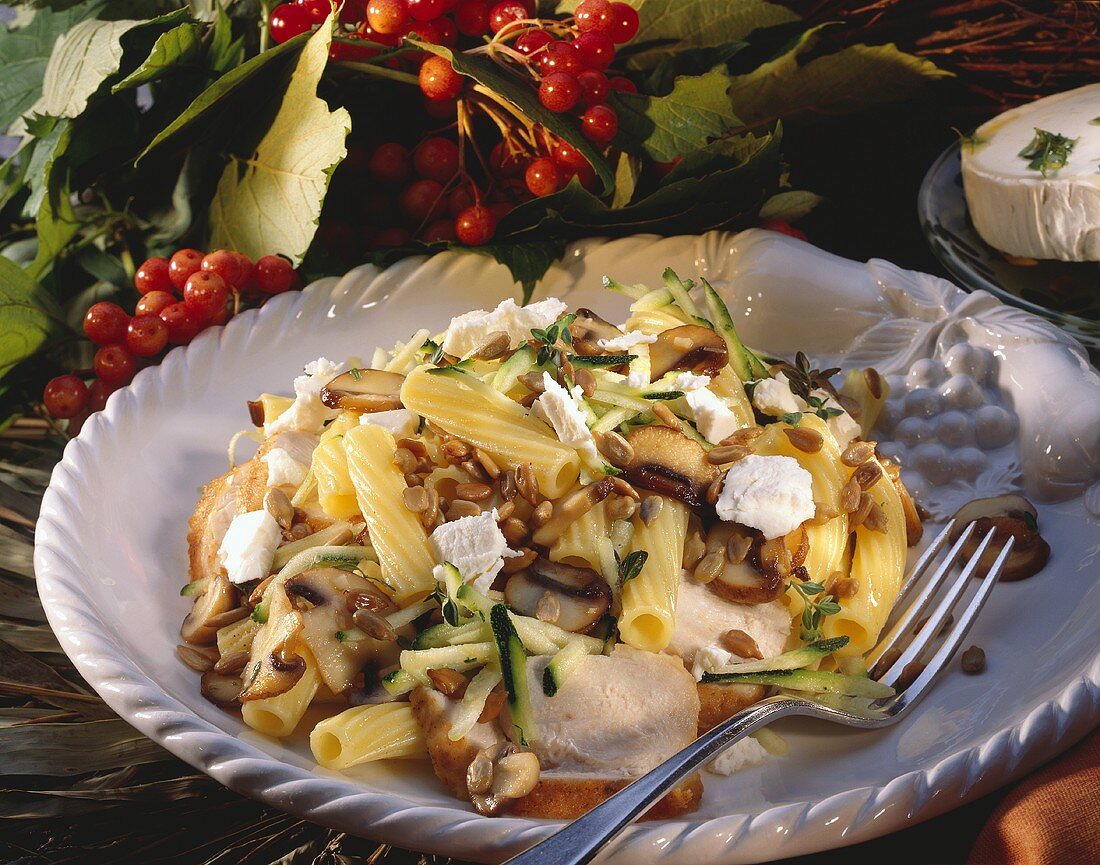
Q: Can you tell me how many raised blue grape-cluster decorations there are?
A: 1